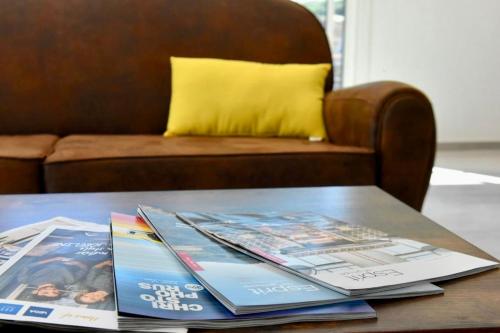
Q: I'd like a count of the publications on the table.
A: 5